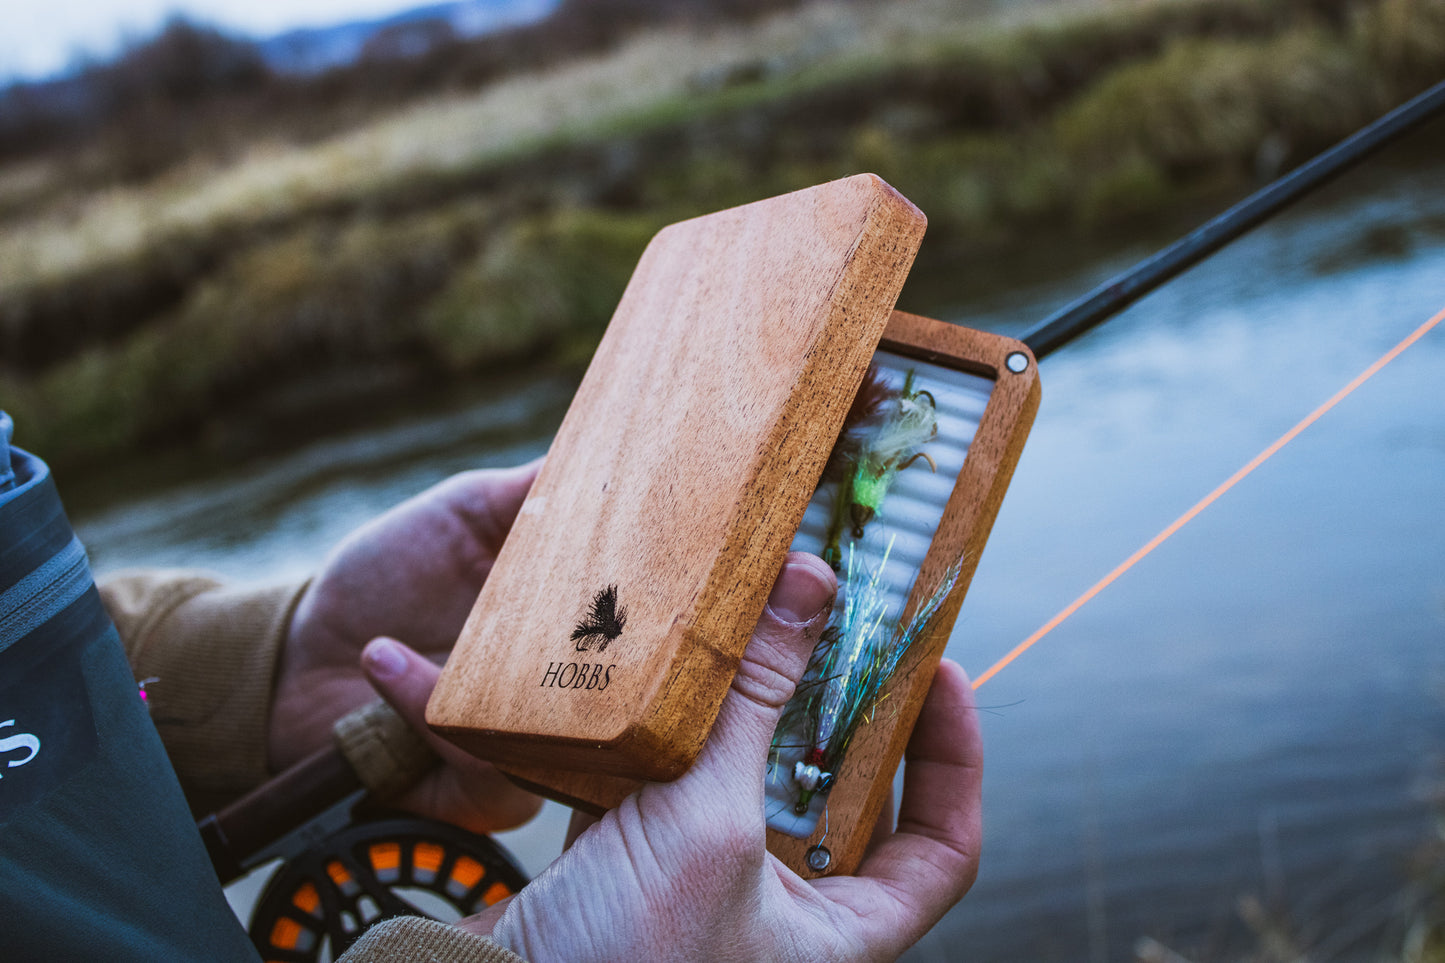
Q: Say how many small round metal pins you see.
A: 2